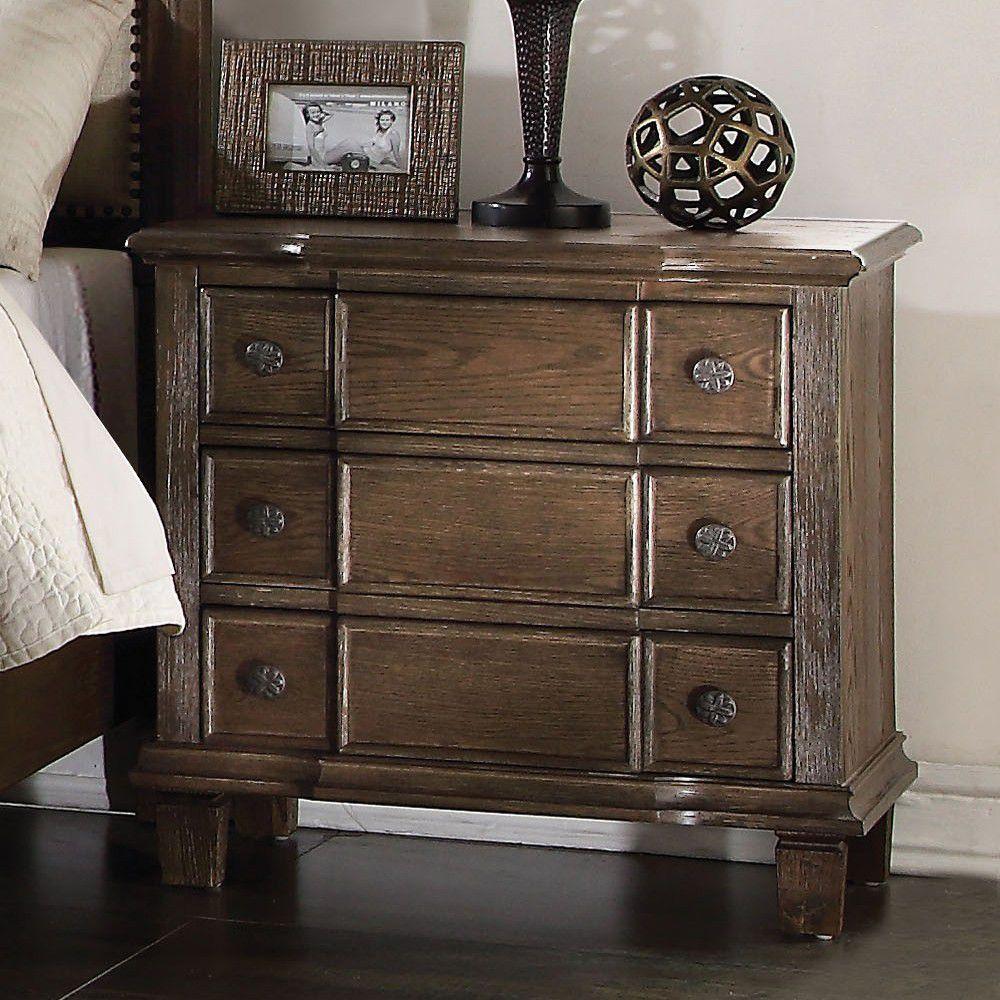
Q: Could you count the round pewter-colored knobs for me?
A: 6